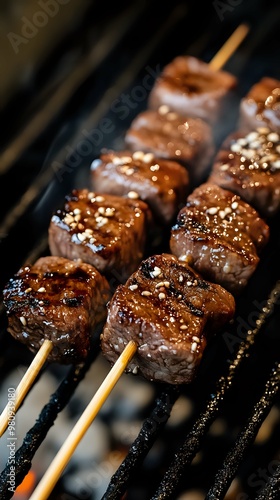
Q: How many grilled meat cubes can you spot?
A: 9